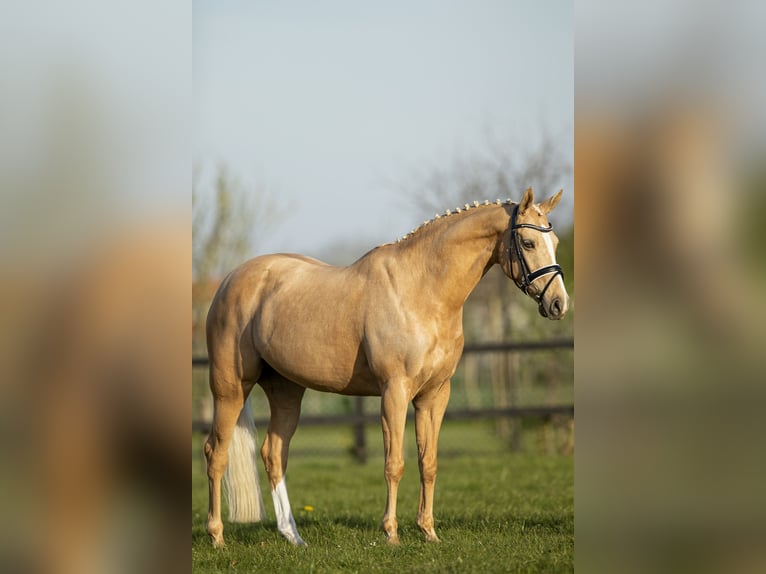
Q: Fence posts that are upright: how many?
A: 1